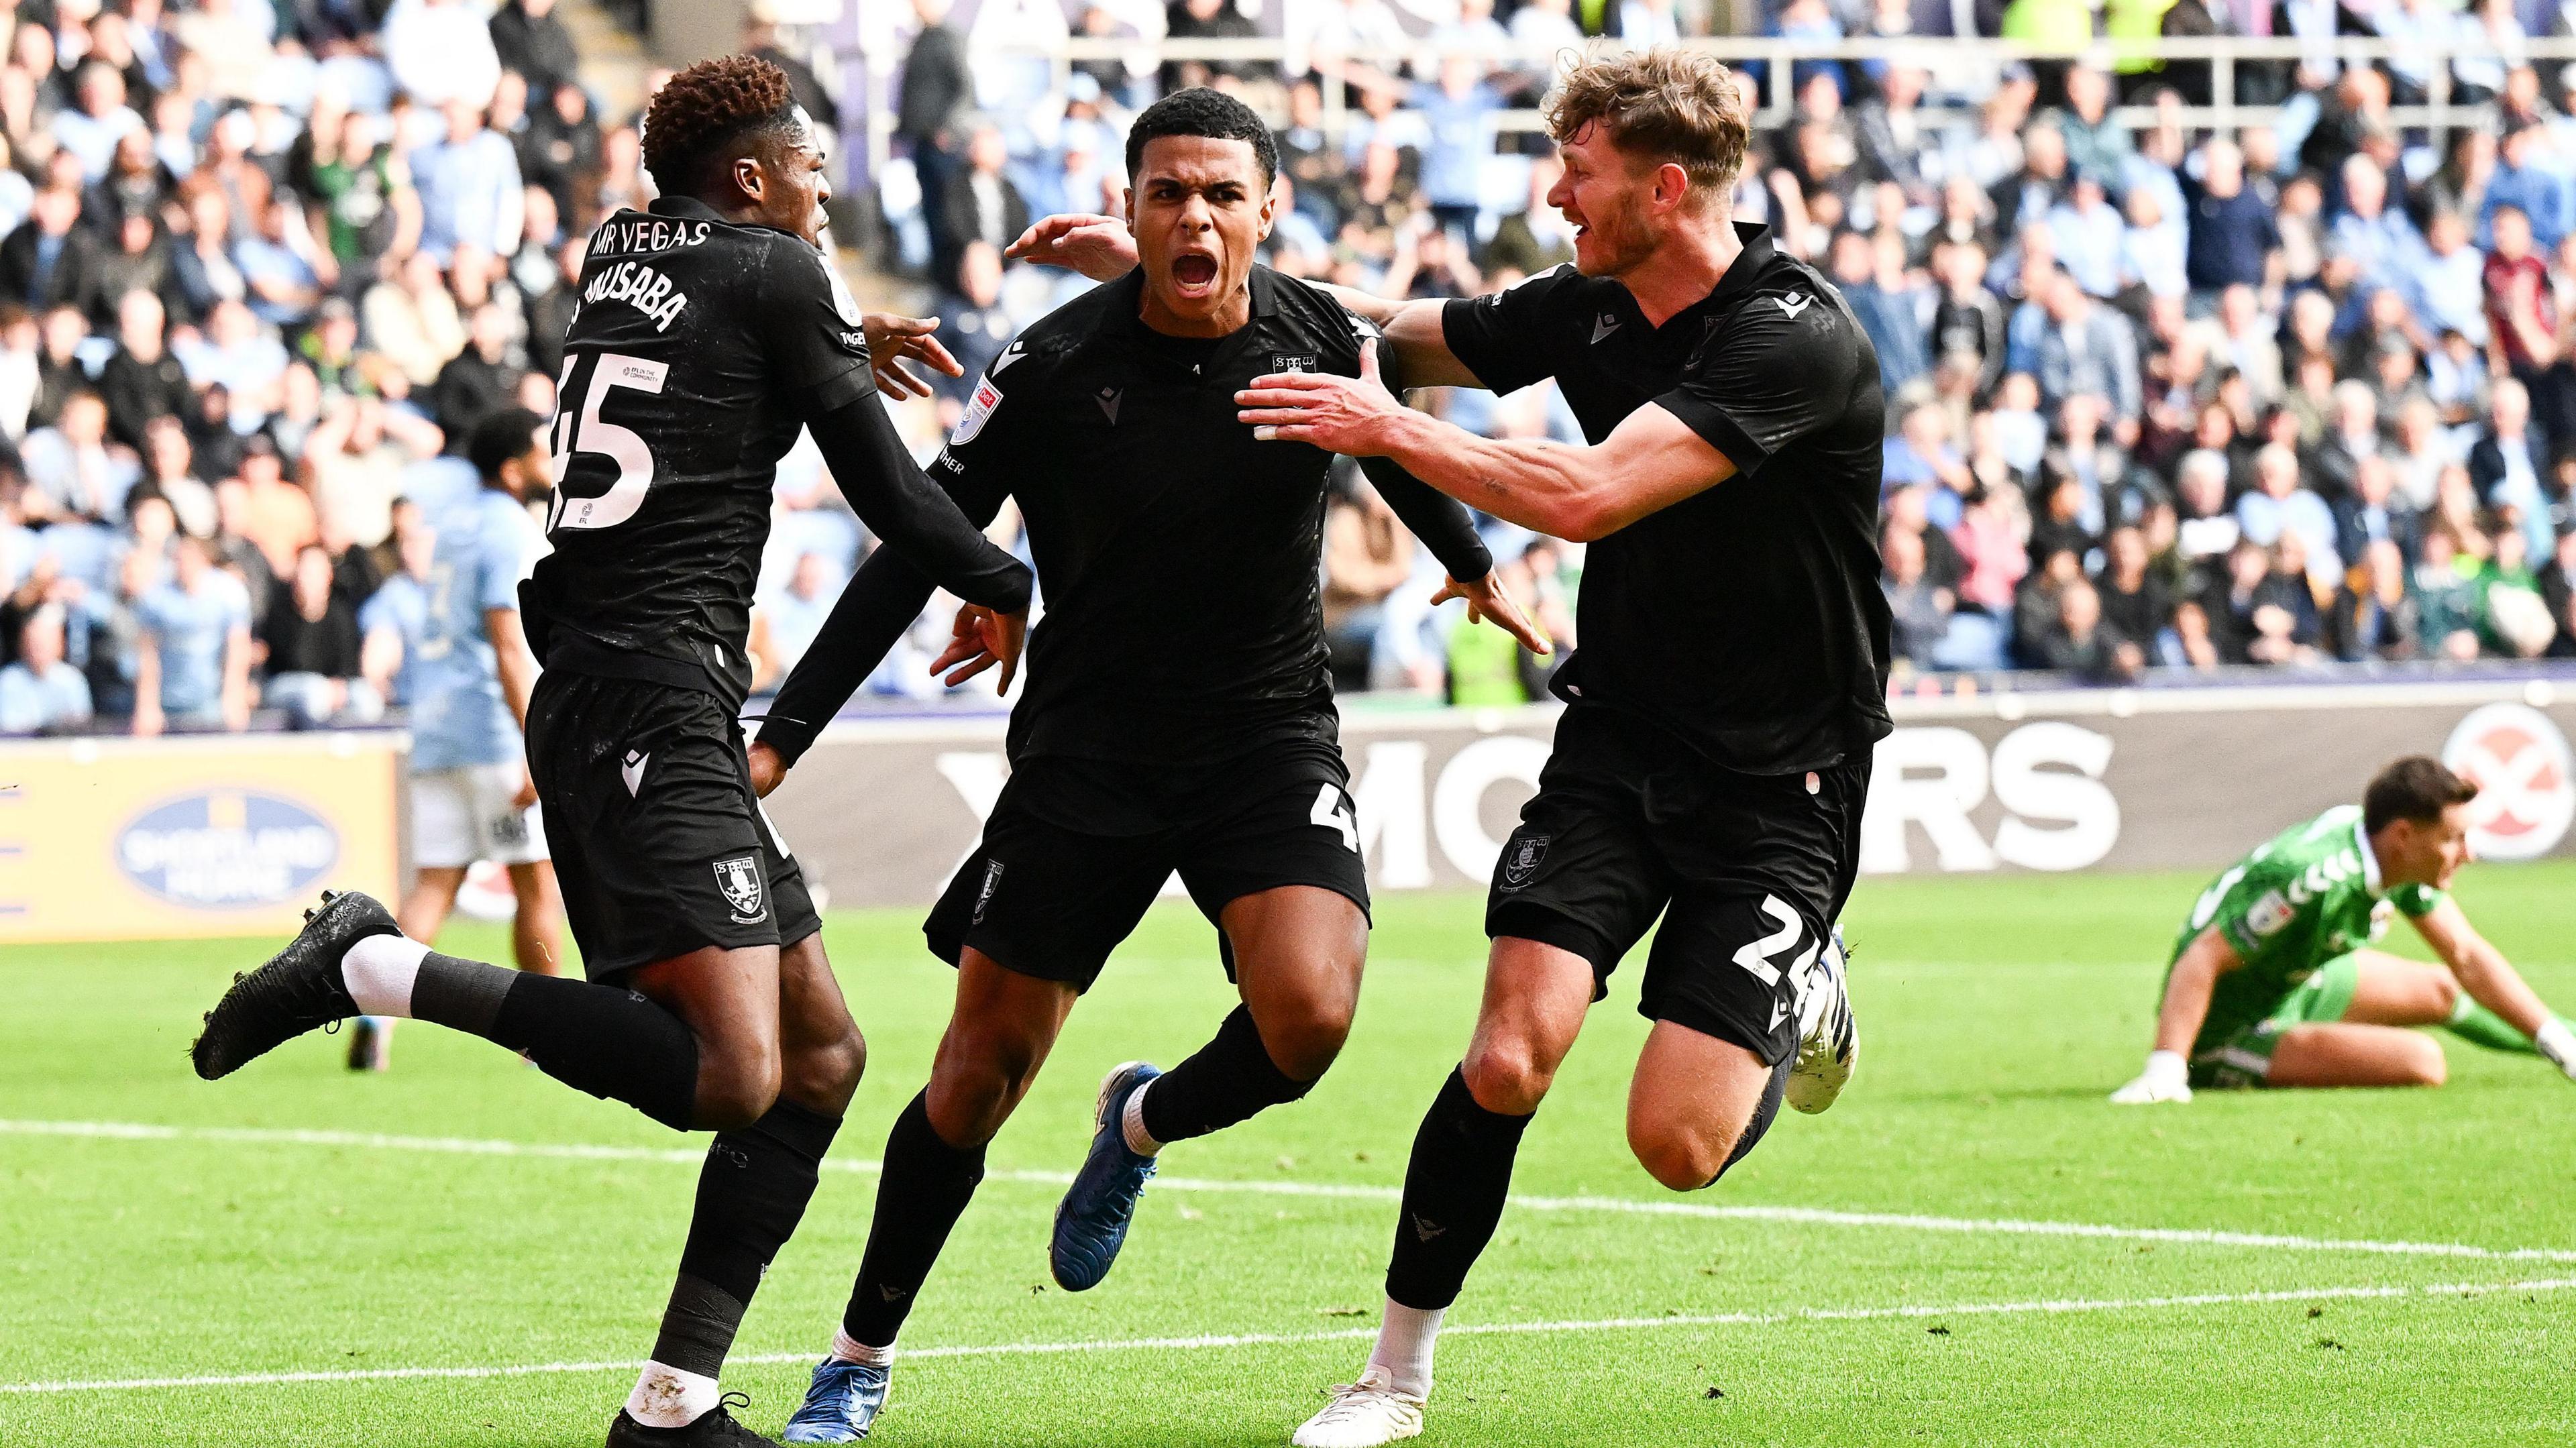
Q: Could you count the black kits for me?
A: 3